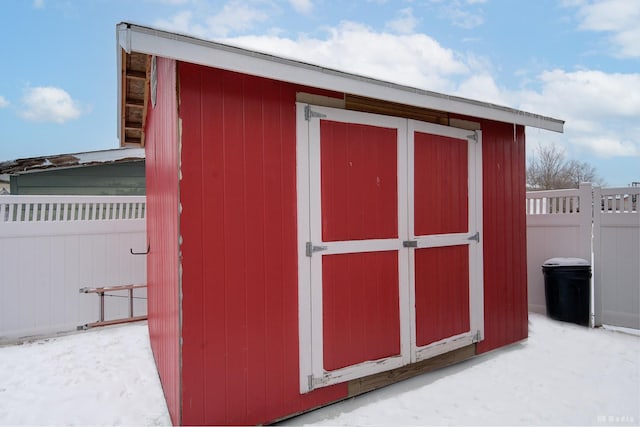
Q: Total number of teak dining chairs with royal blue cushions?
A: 0